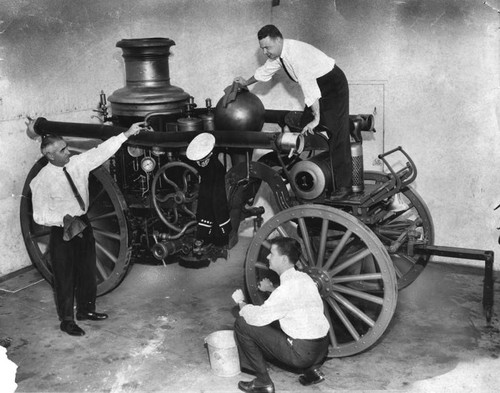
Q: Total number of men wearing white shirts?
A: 3